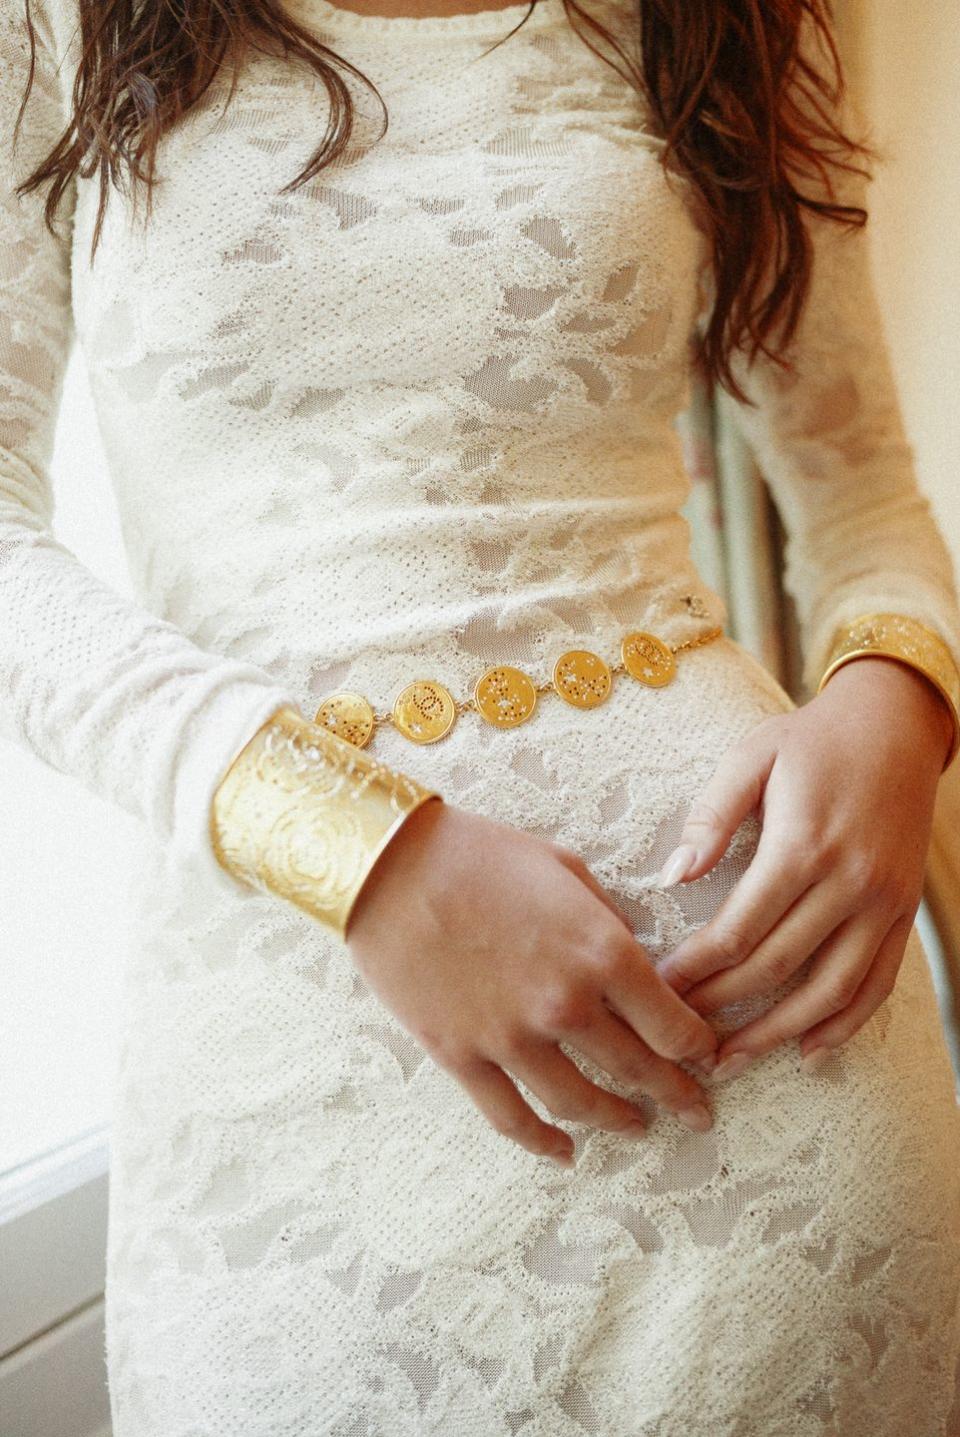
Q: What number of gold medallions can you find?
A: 5